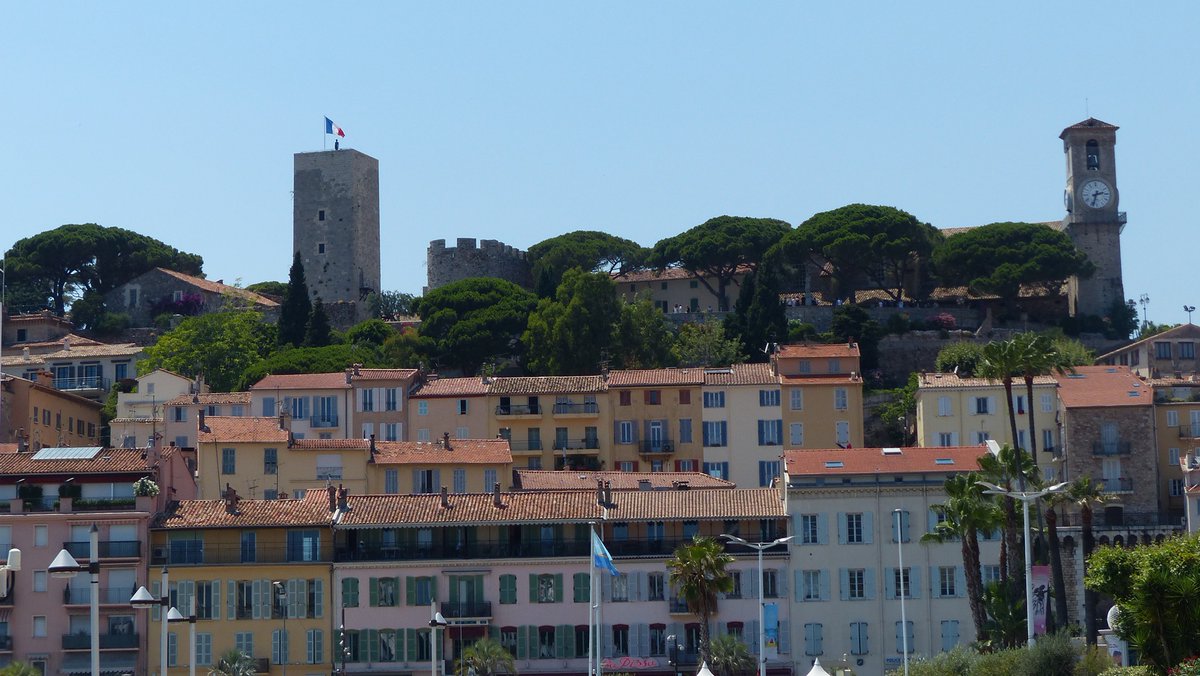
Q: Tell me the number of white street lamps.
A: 6